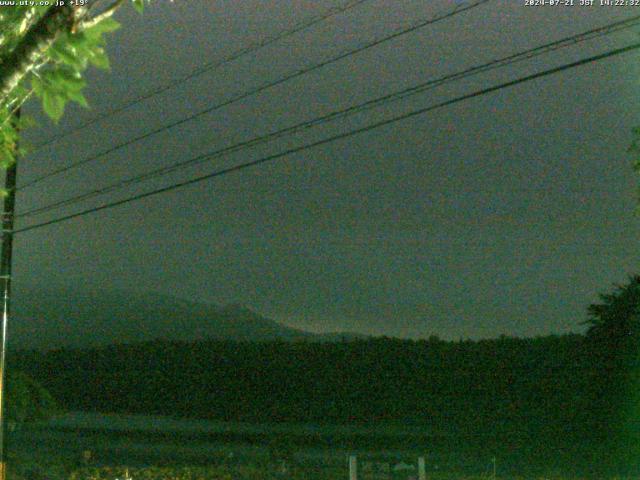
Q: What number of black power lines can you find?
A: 5